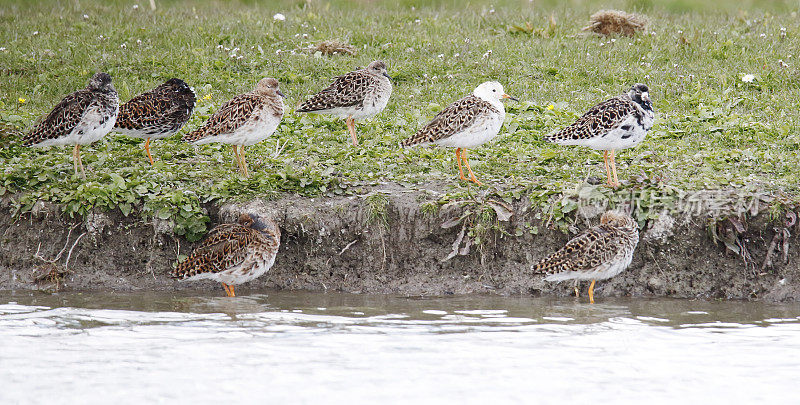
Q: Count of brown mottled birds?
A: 8